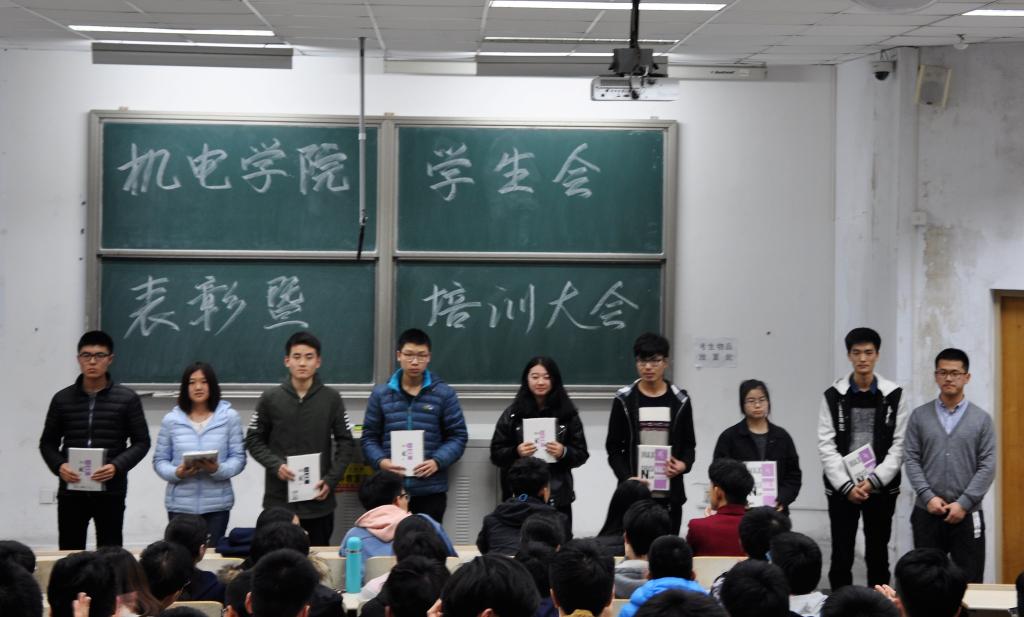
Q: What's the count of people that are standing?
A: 9